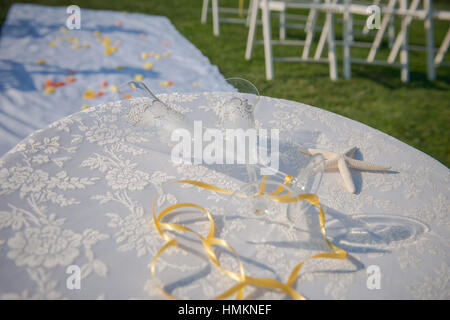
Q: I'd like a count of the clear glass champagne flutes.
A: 2